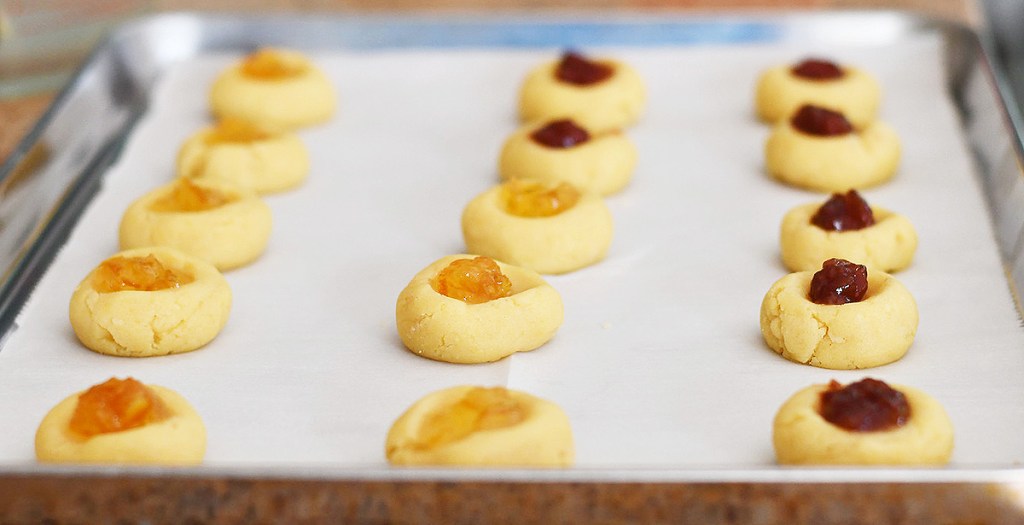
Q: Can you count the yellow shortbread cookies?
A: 15